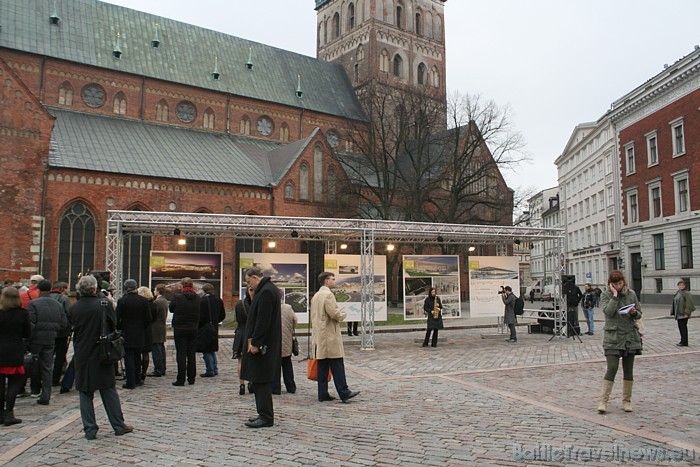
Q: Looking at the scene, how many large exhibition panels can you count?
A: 5